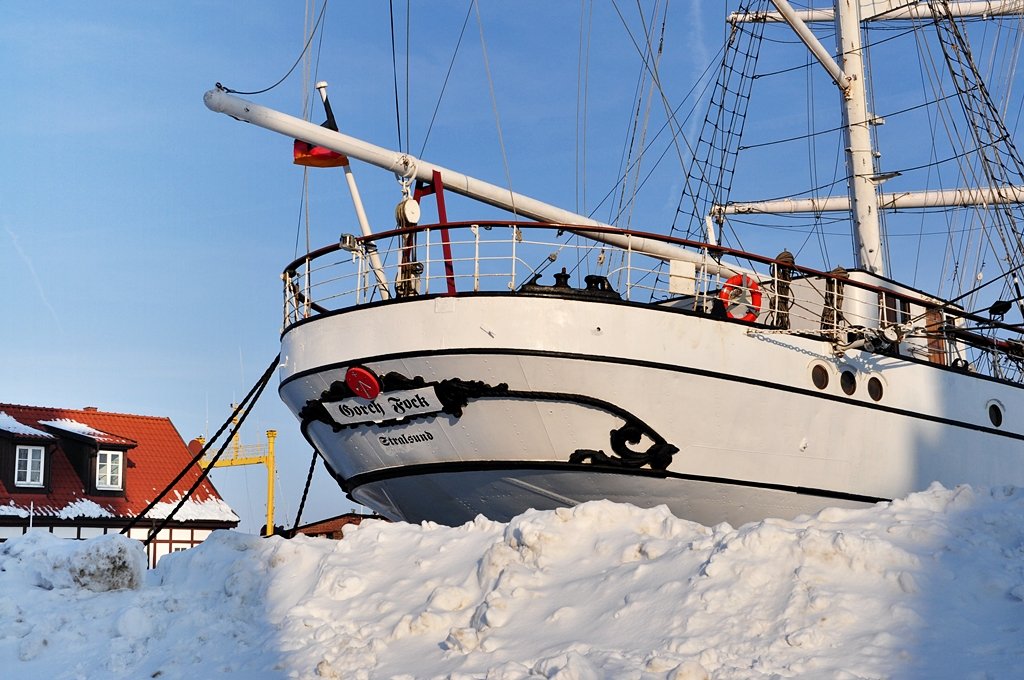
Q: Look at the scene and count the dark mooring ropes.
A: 3